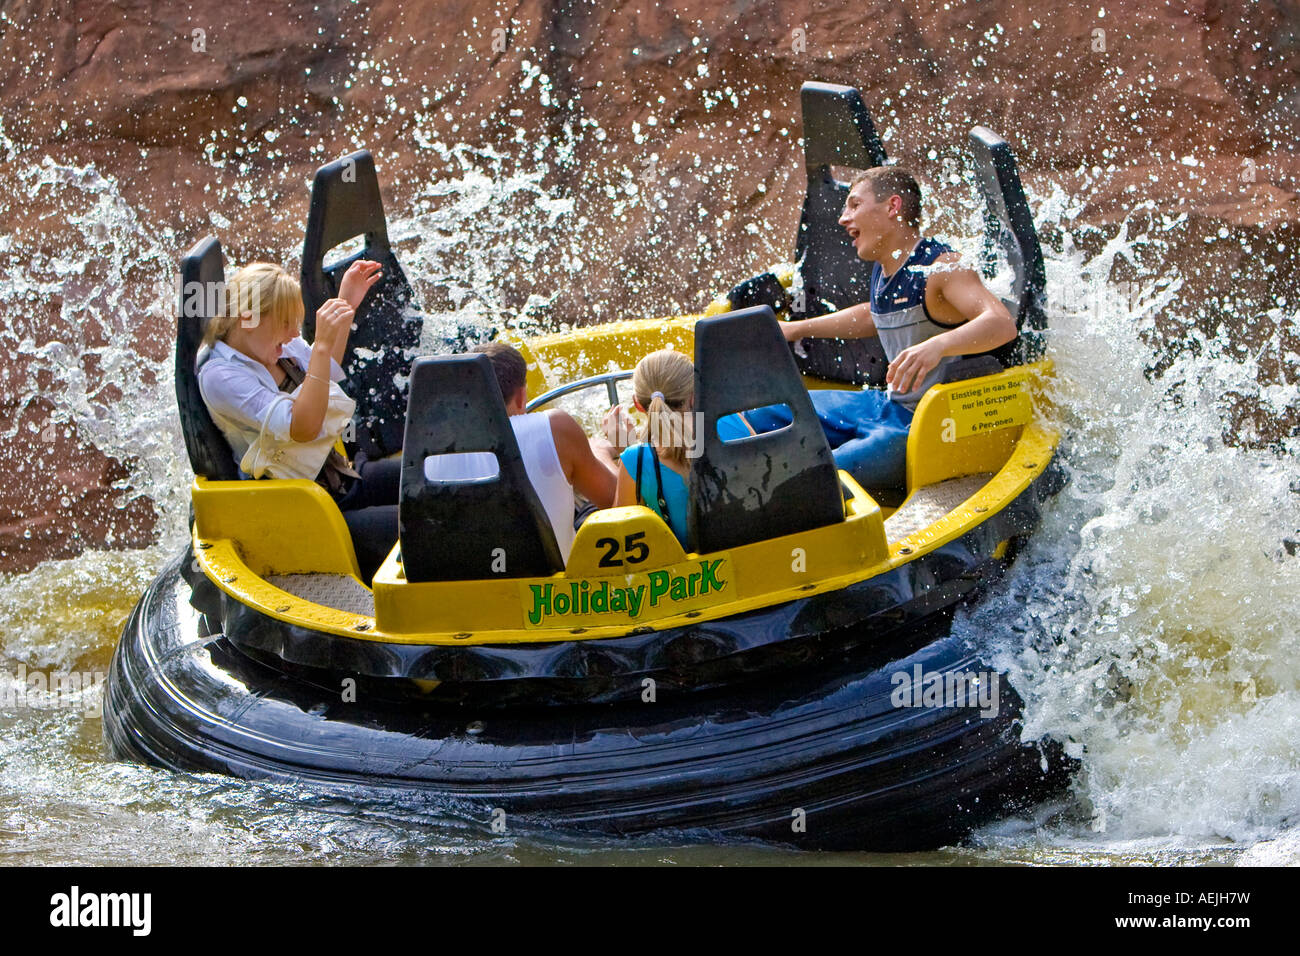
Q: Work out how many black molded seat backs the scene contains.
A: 6